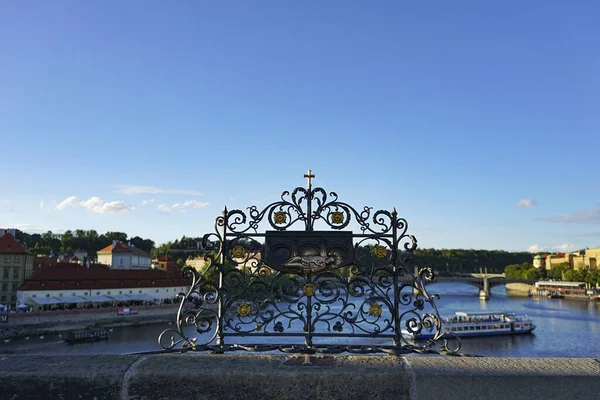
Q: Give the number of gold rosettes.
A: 7